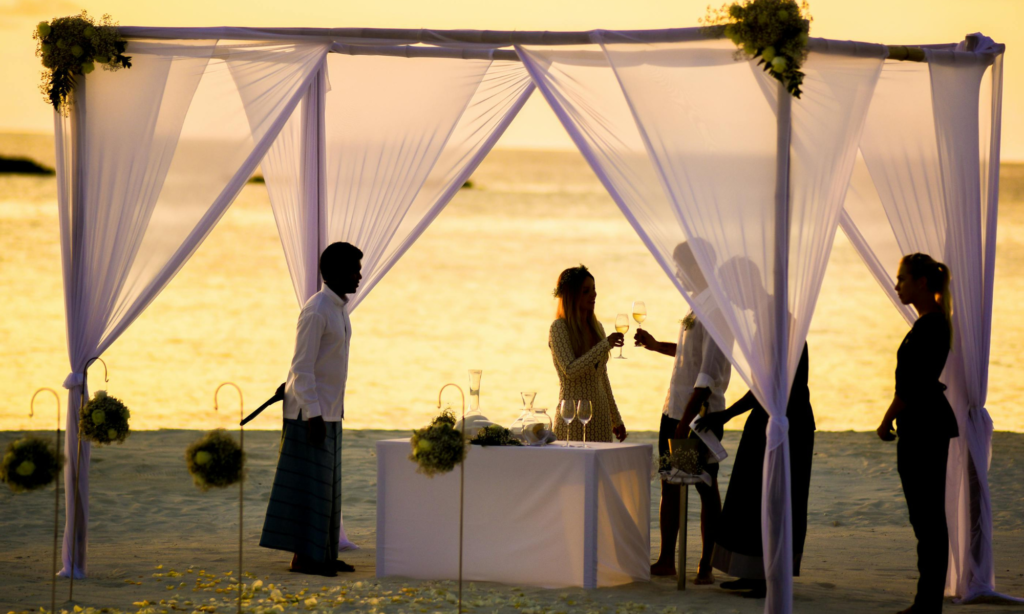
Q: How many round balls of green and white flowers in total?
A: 4